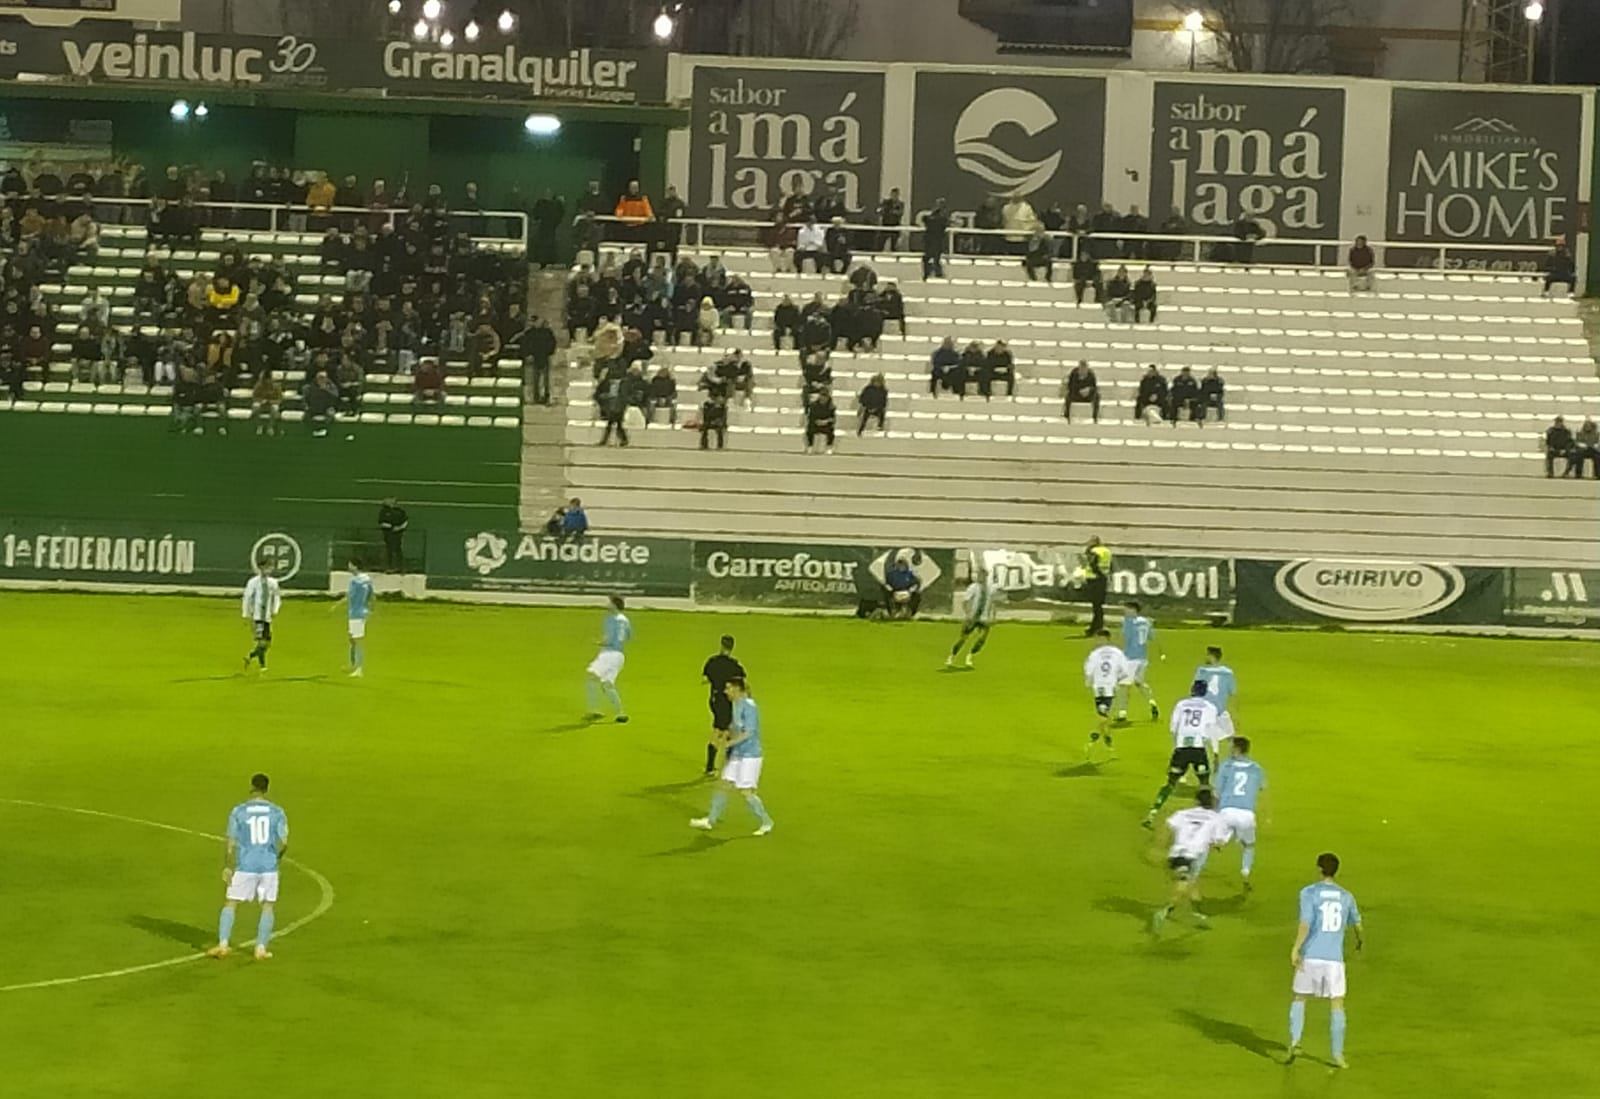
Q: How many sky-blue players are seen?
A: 8